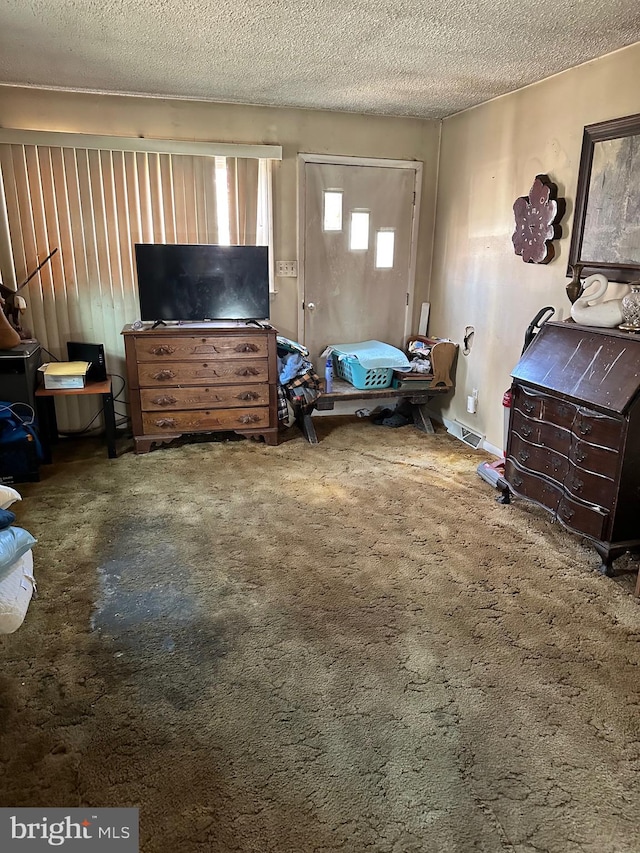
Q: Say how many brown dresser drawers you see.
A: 4